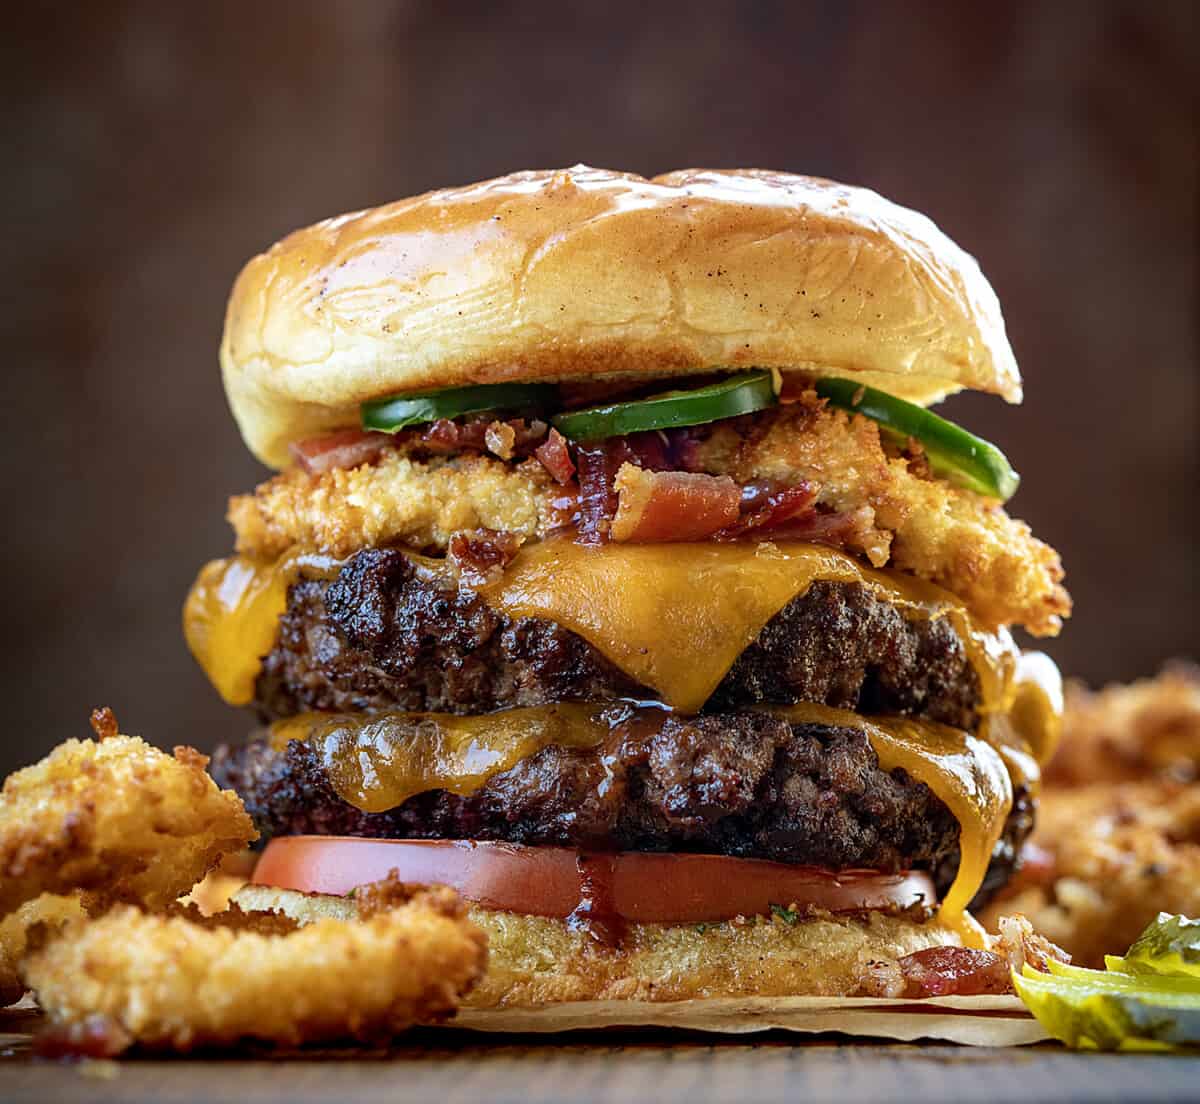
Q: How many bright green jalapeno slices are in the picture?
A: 3